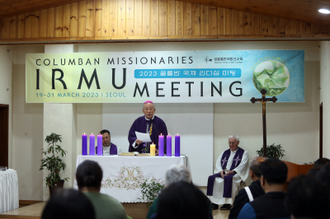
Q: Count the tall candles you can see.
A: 6